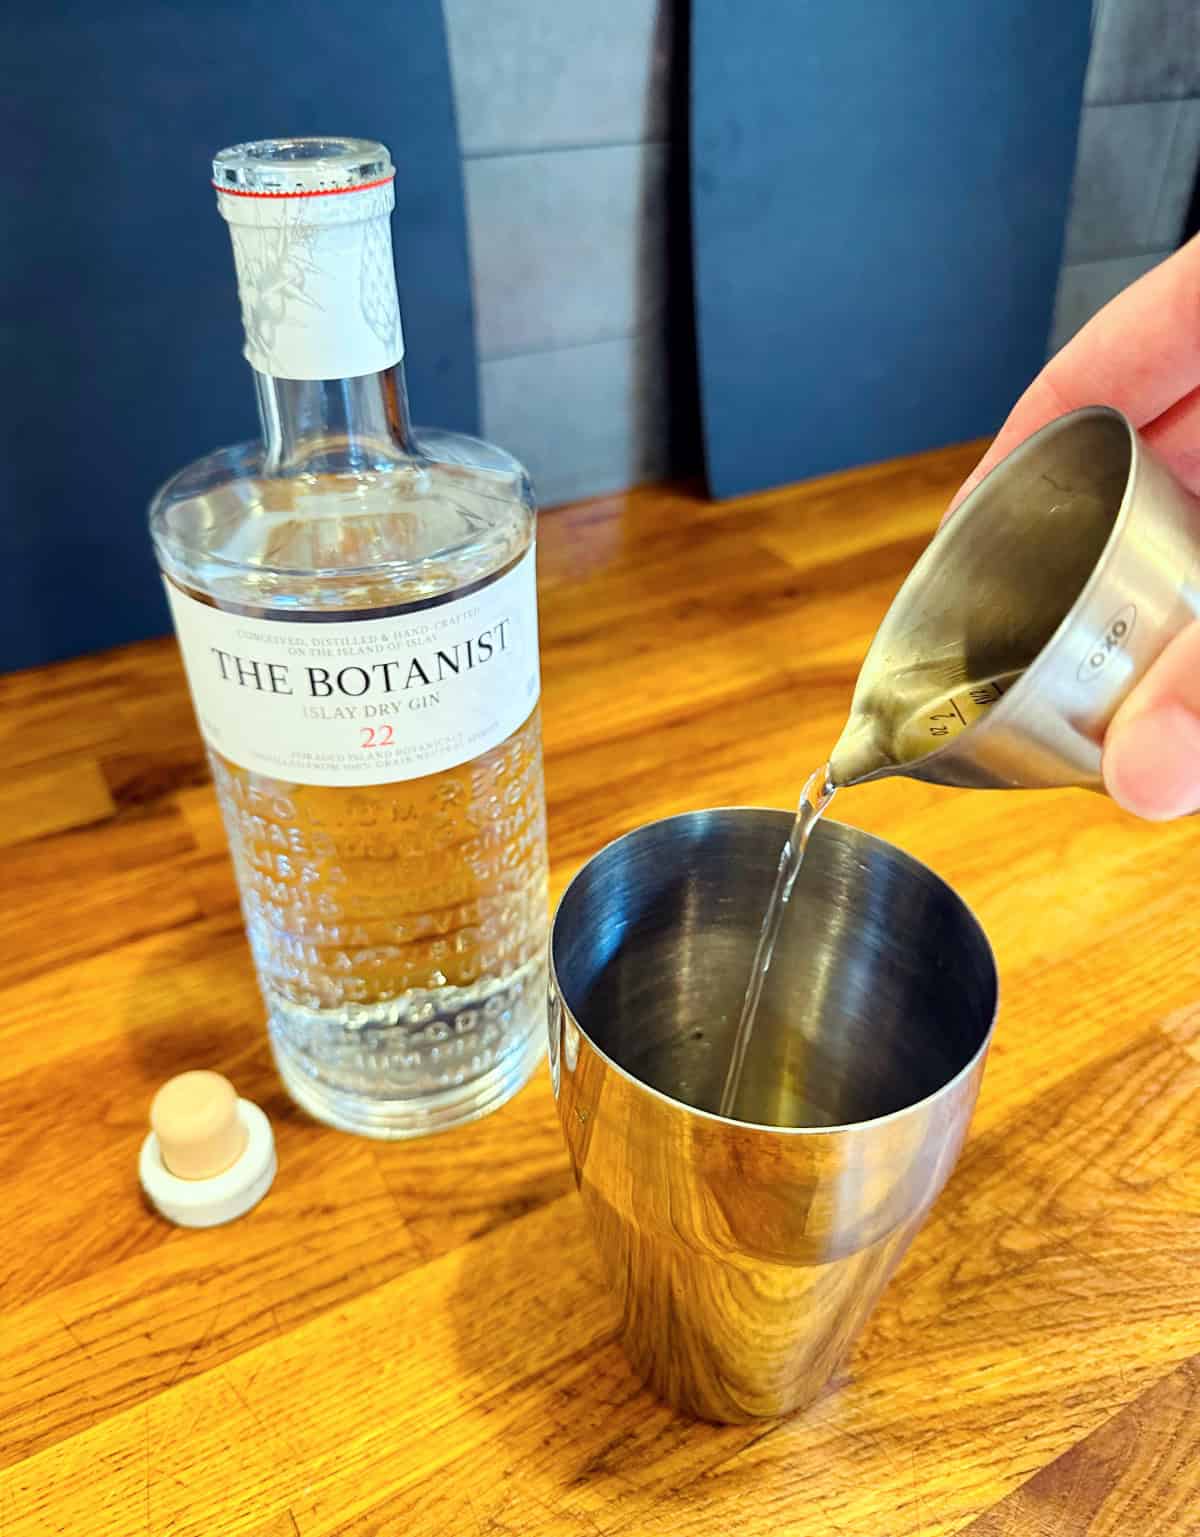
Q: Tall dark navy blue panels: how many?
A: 2